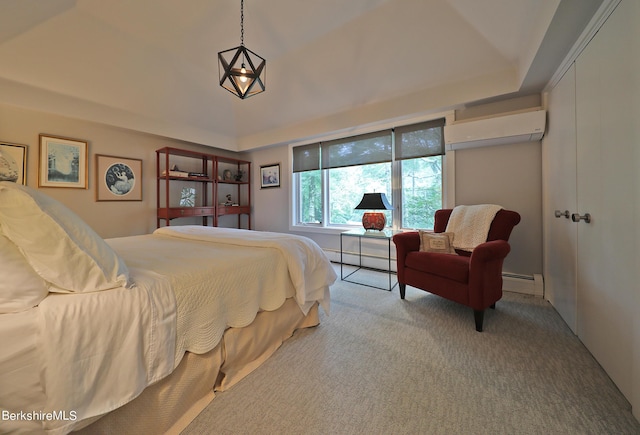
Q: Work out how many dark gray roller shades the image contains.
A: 3